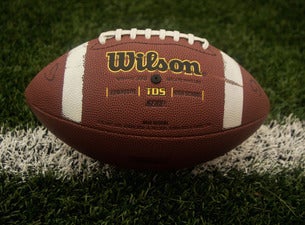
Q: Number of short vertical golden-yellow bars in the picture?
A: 4